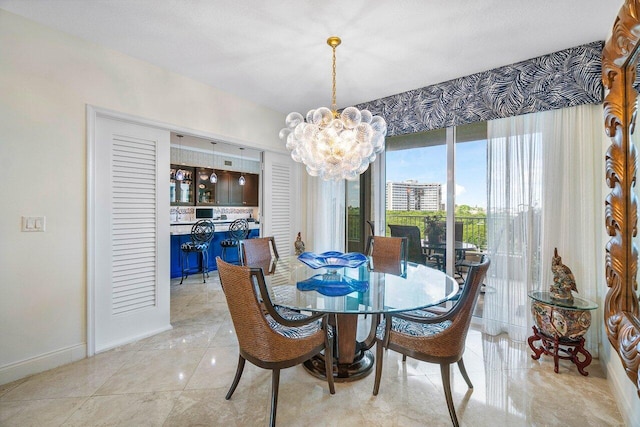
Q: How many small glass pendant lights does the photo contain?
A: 3